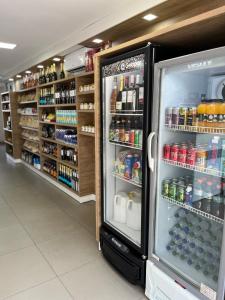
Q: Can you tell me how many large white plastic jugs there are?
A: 2